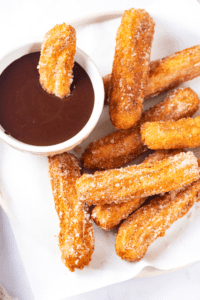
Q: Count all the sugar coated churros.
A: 9